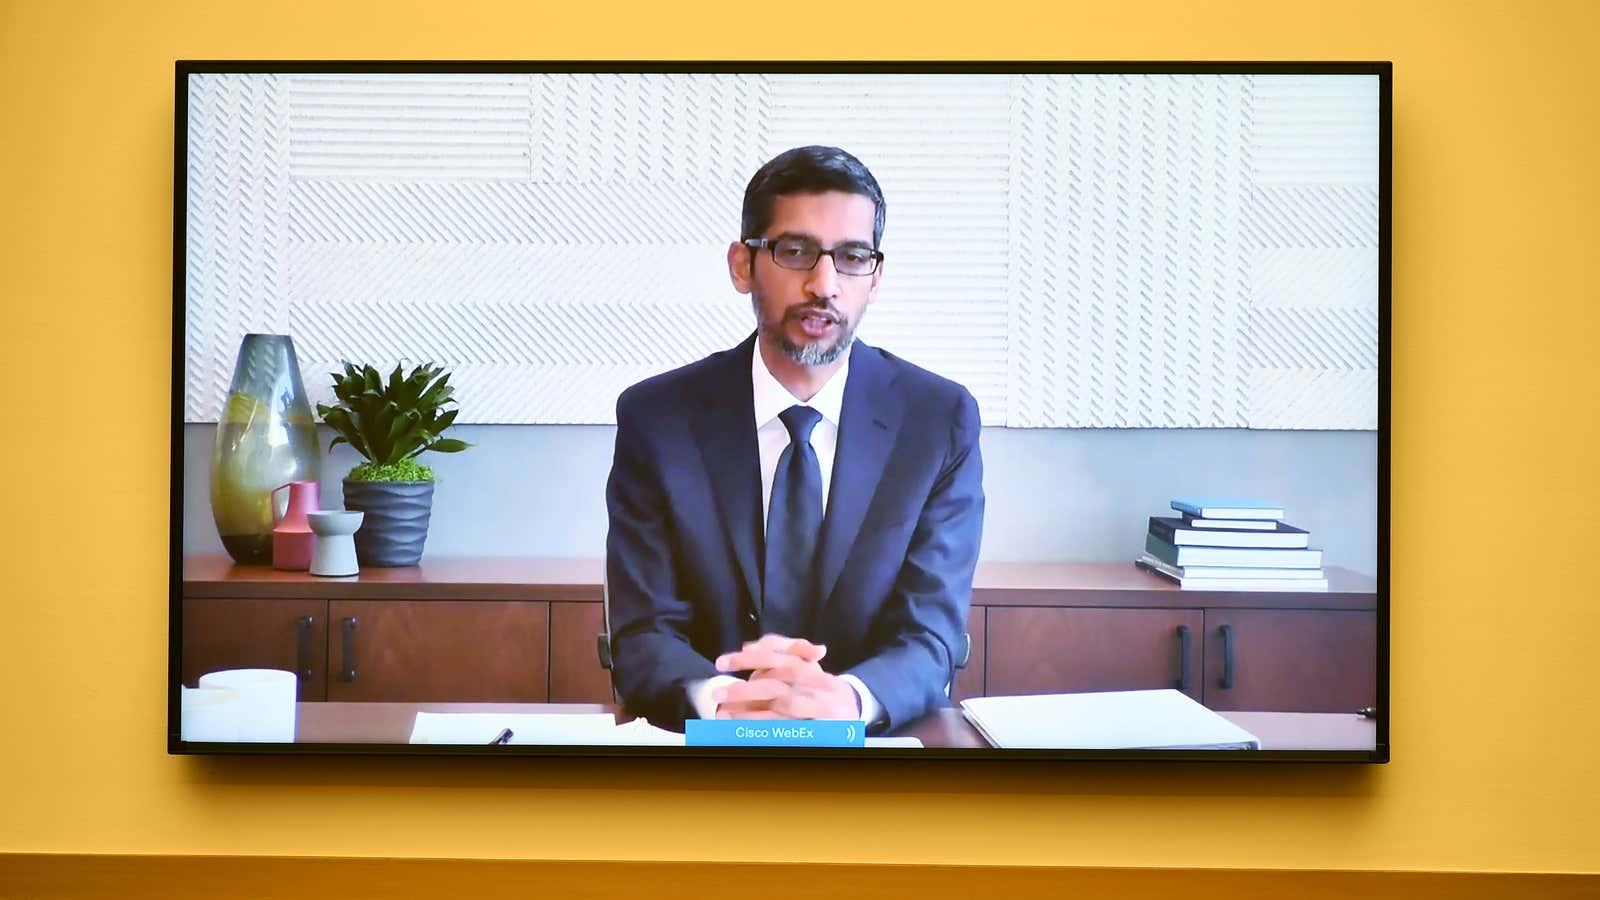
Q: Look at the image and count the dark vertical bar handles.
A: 4